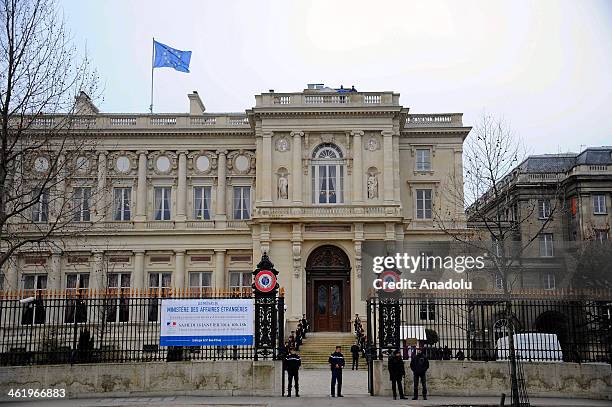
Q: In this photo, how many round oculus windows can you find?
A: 6